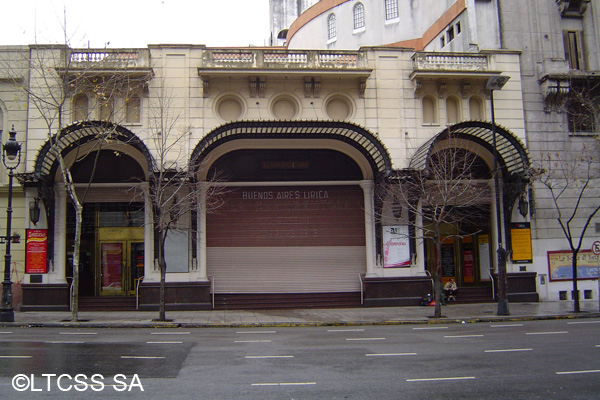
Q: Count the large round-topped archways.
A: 3